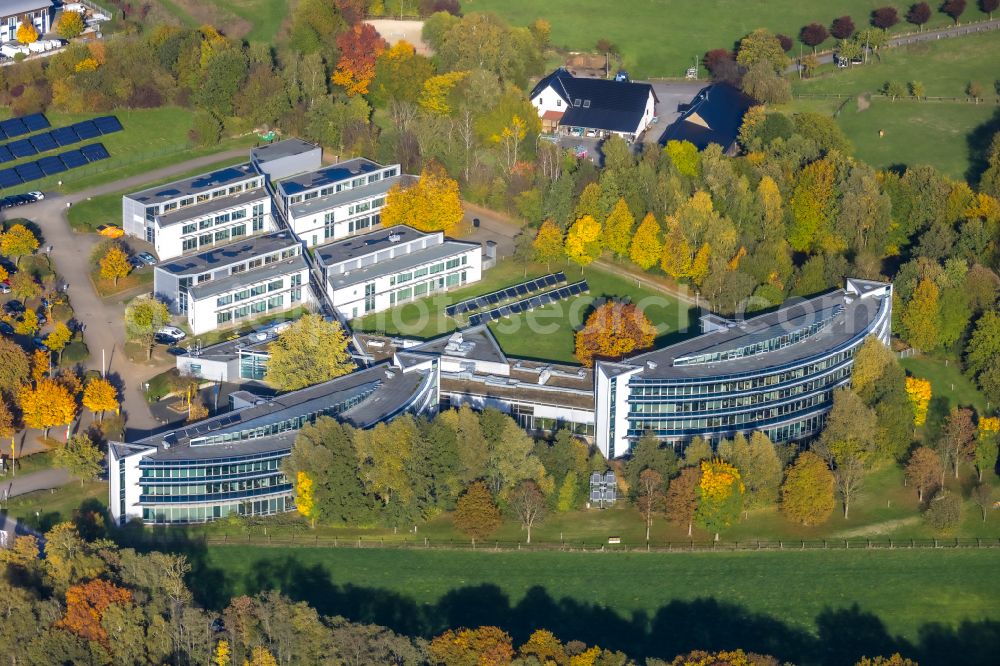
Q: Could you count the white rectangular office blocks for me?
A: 4